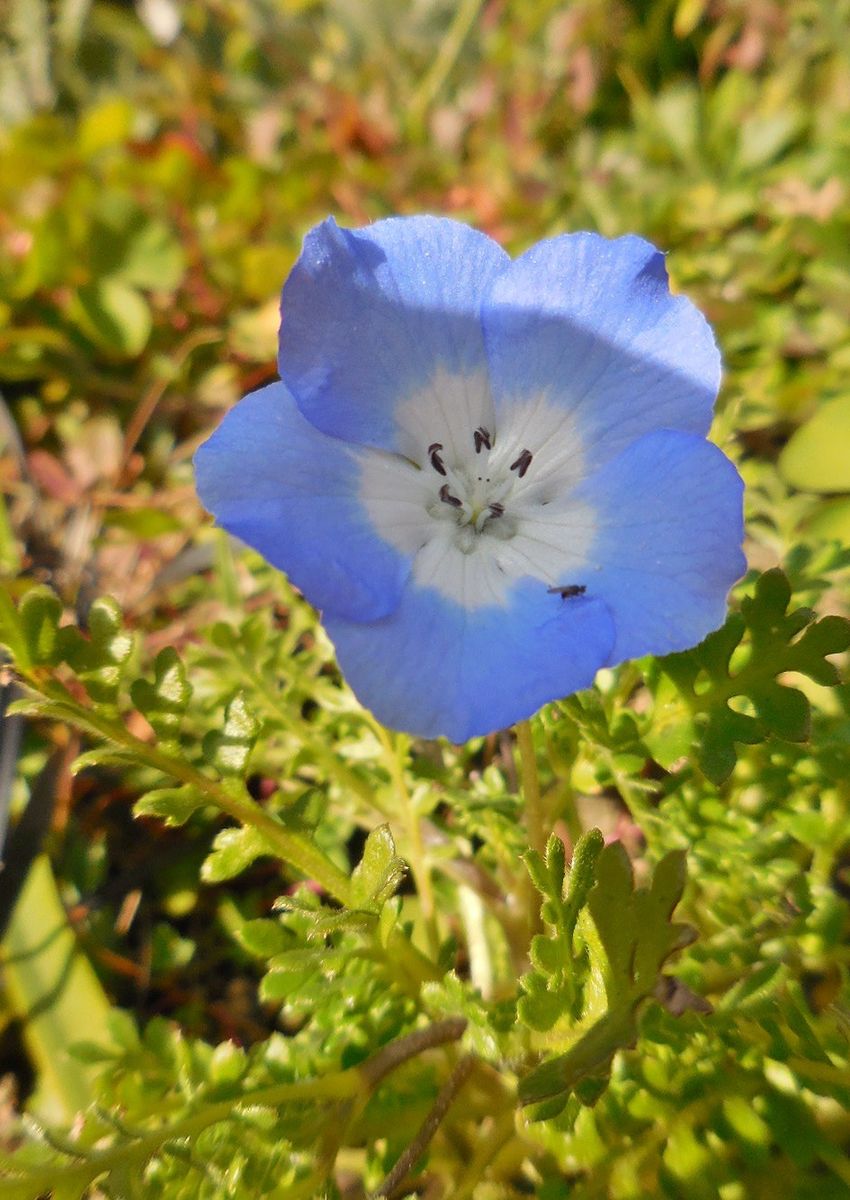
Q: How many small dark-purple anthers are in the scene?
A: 5